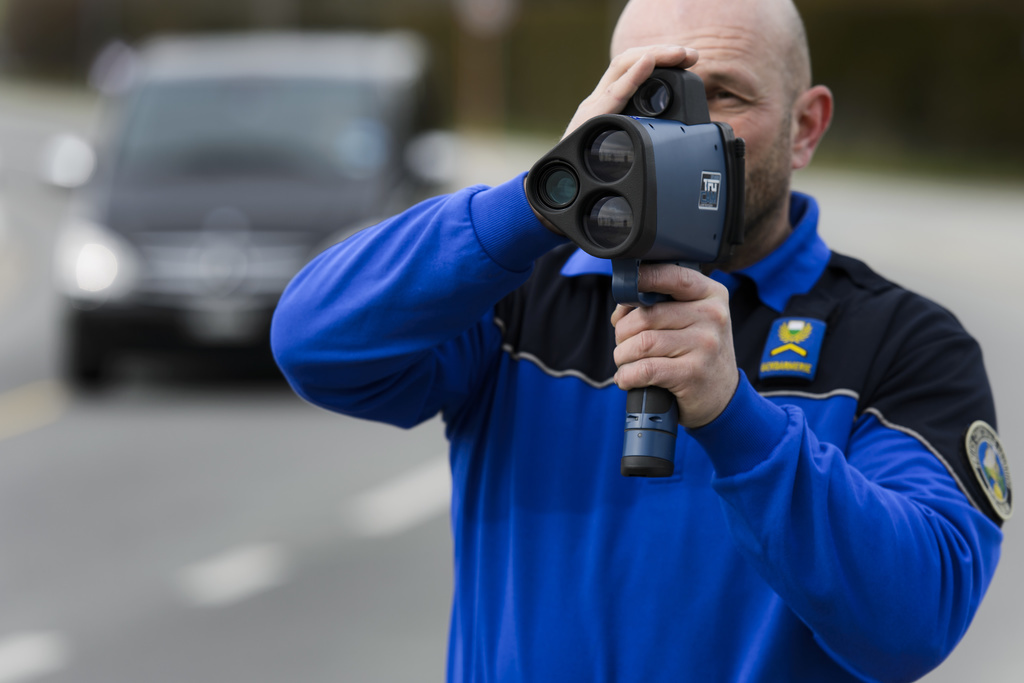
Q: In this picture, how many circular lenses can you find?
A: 4